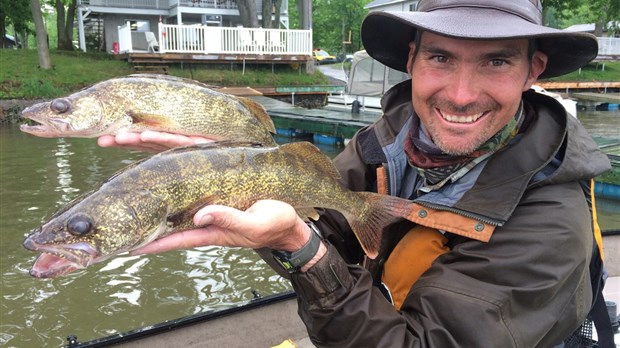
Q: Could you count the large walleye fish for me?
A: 2